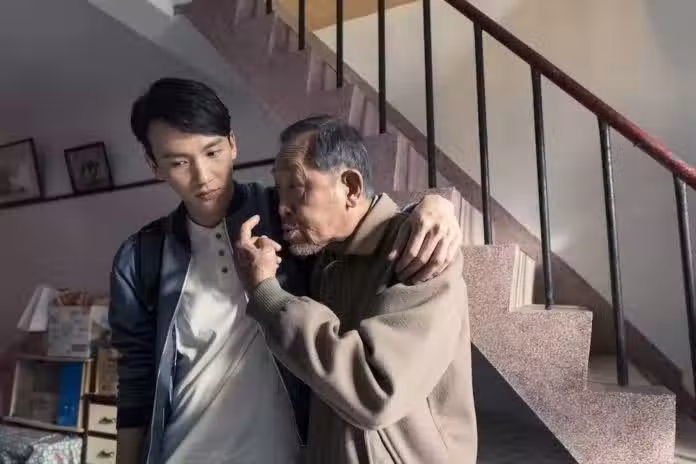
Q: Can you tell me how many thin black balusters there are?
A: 9